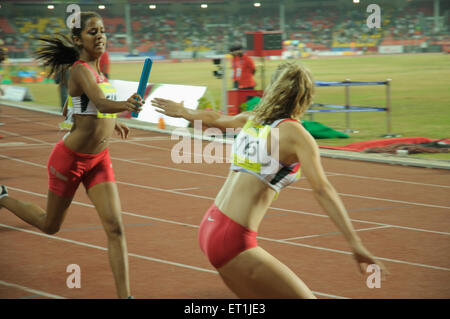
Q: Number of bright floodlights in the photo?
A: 6